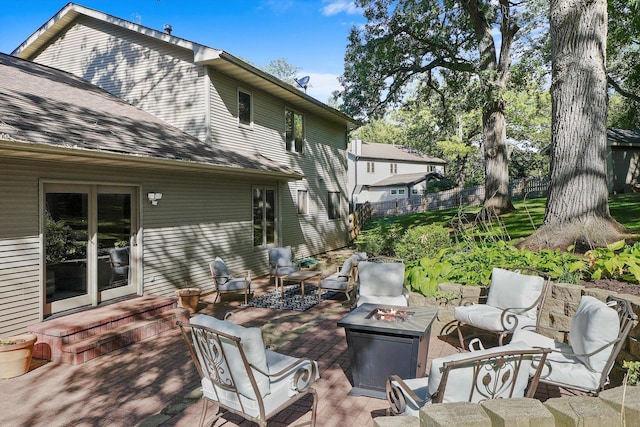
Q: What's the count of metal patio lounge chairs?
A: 5